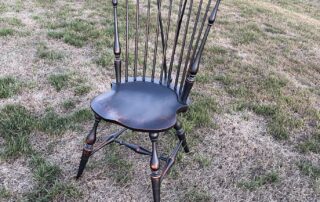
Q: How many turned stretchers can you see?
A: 3